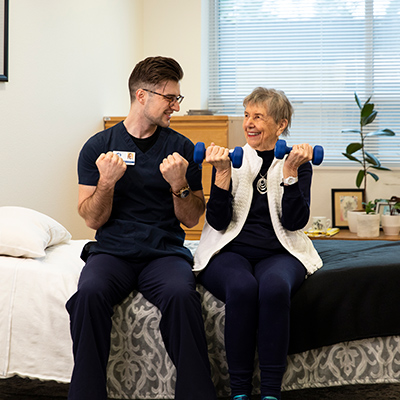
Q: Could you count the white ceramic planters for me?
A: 3